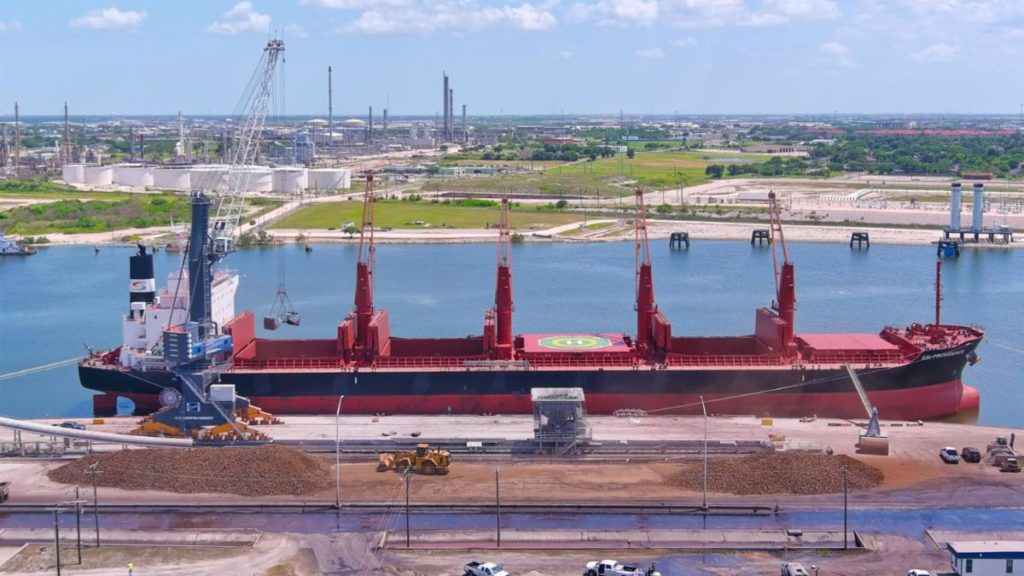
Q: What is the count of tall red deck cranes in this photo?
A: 4